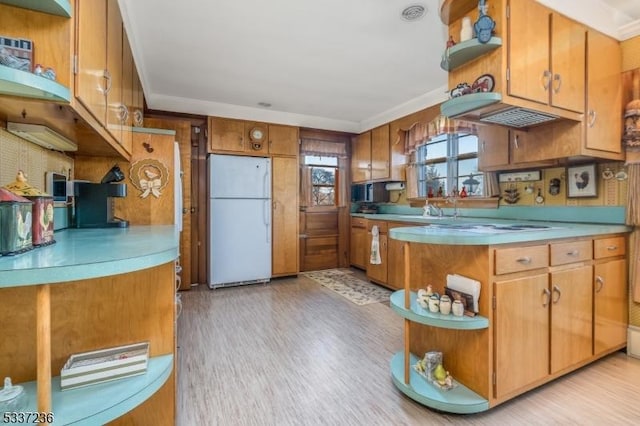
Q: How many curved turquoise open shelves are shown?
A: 7